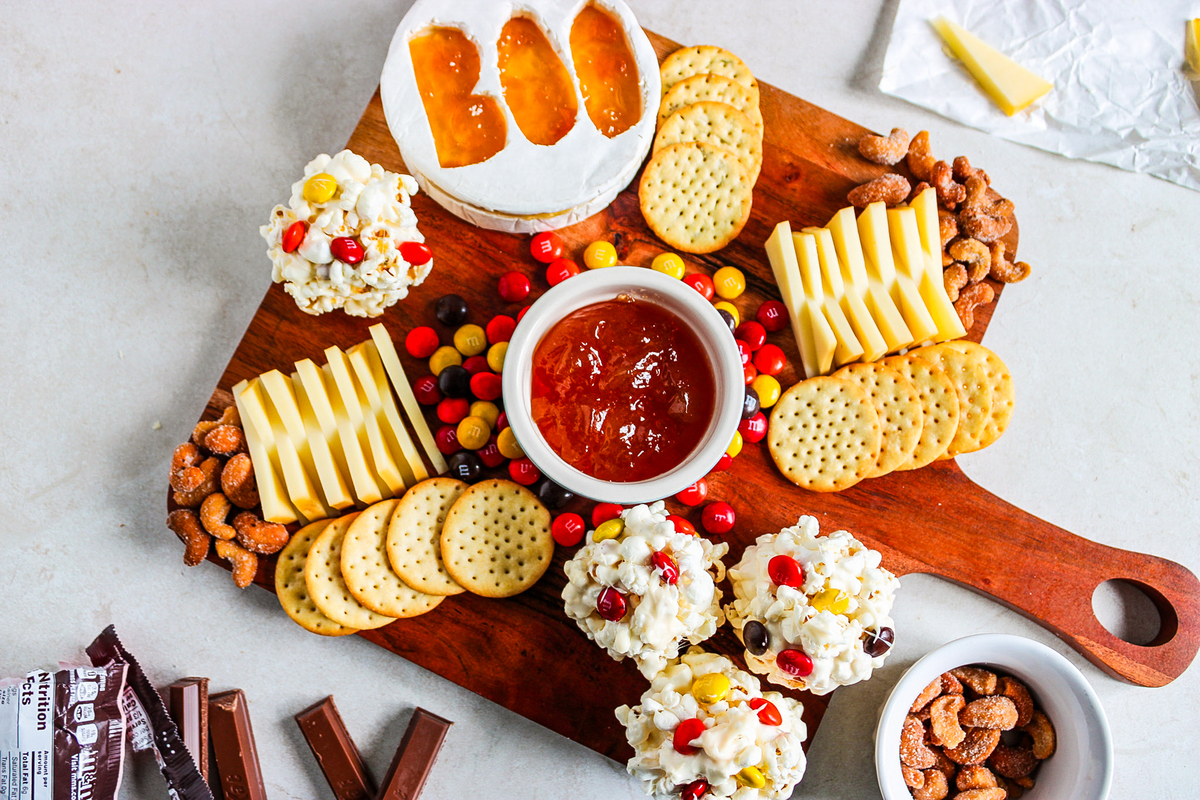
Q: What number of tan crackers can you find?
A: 14